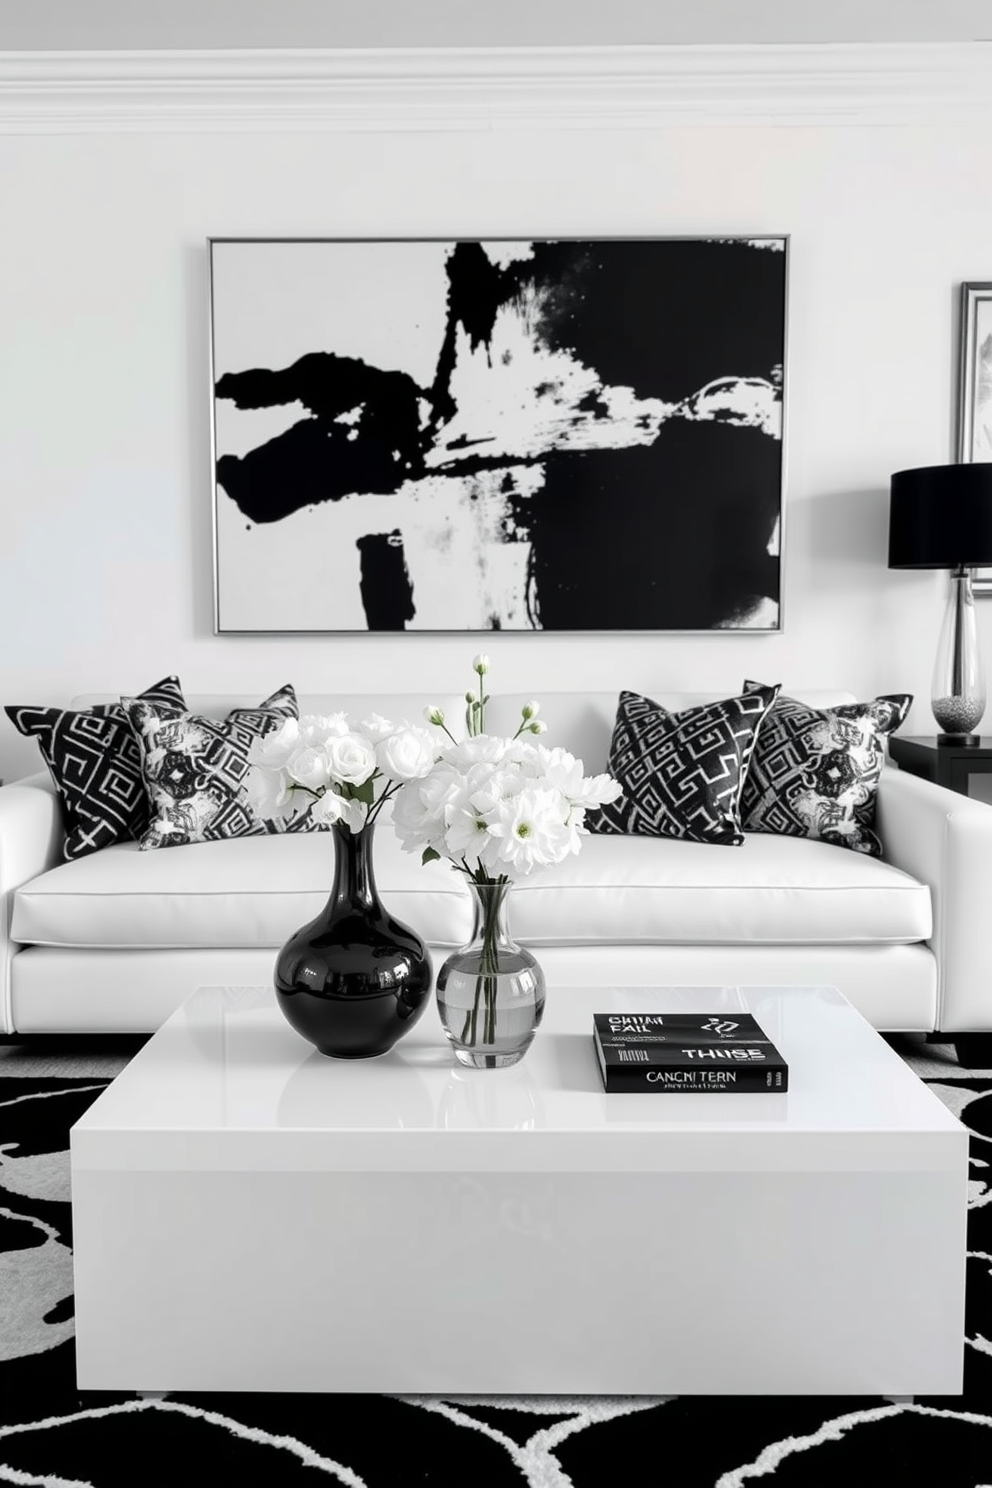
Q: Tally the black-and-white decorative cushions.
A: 4